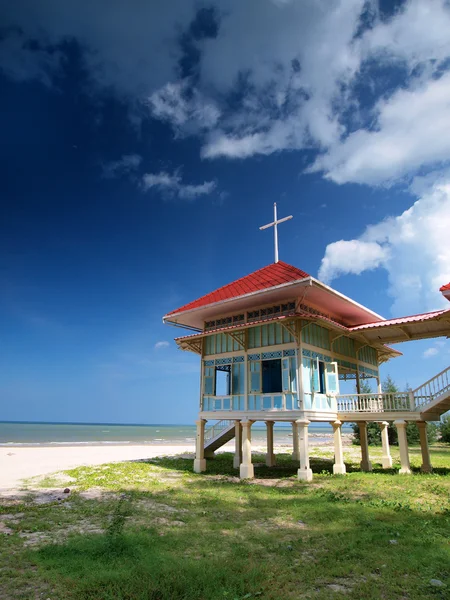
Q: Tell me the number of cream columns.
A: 11